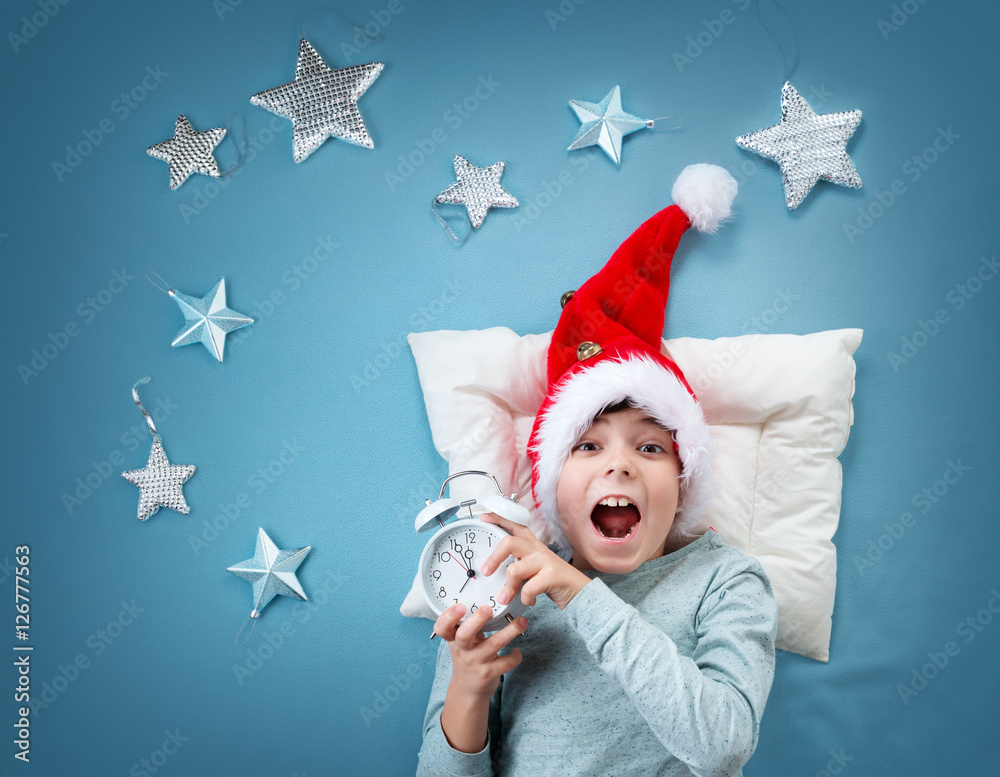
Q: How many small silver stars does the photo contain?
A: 3